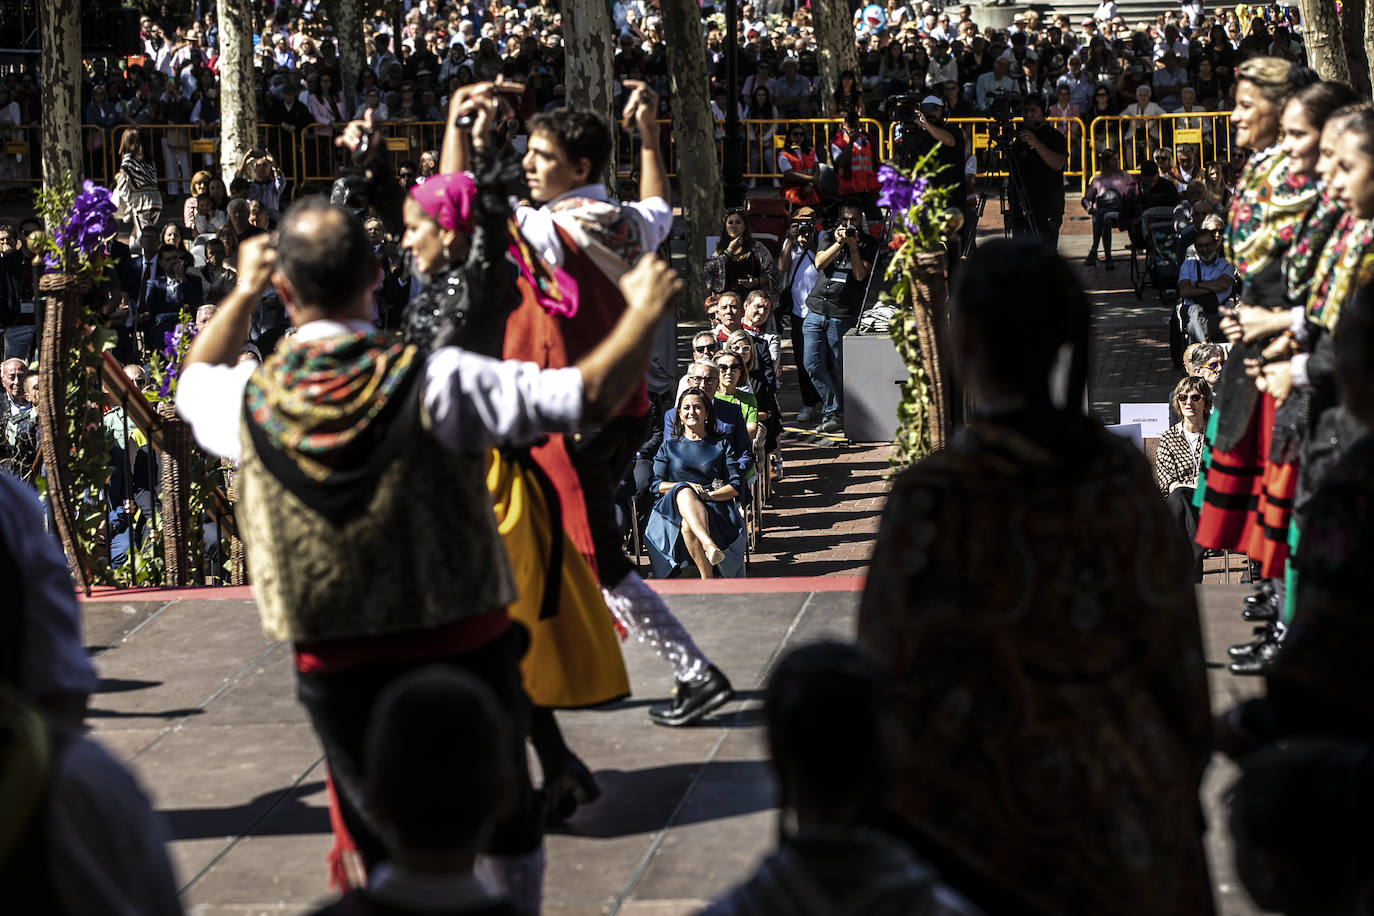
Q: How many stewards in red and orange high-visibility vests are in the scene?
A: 2